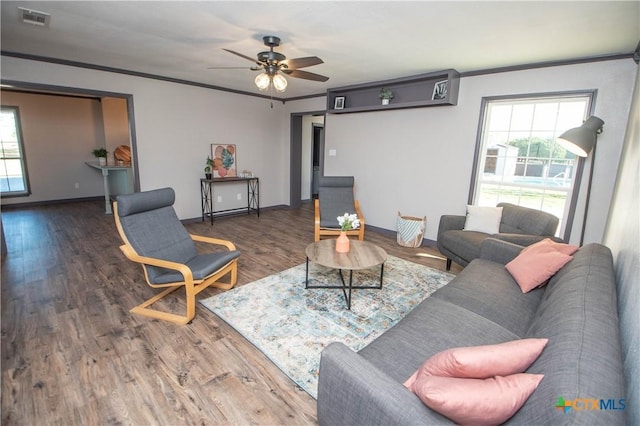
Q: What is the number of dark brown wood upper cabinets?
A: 0